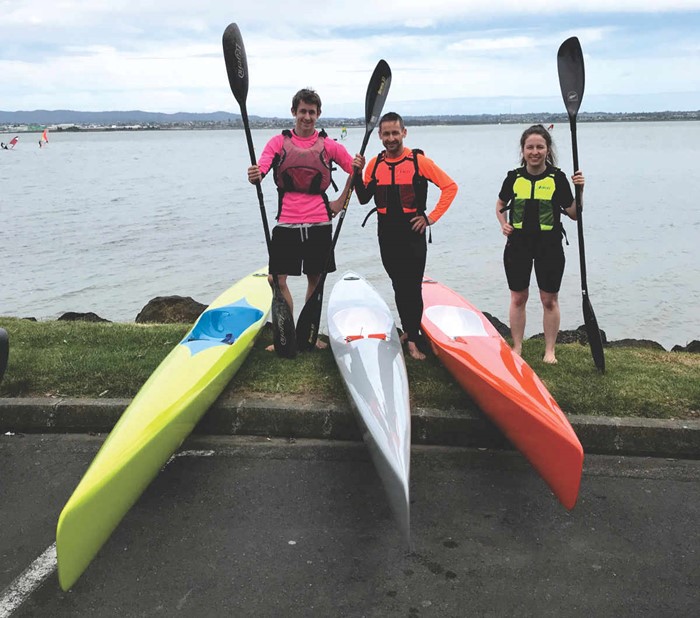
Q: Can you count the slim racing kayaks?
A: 3